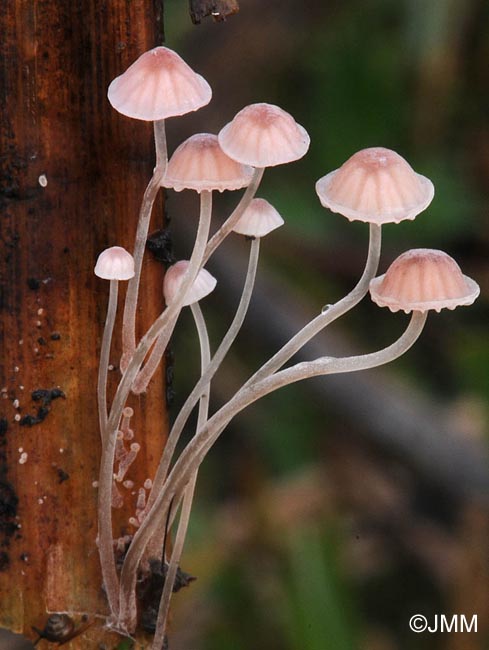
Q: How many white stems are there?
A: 8